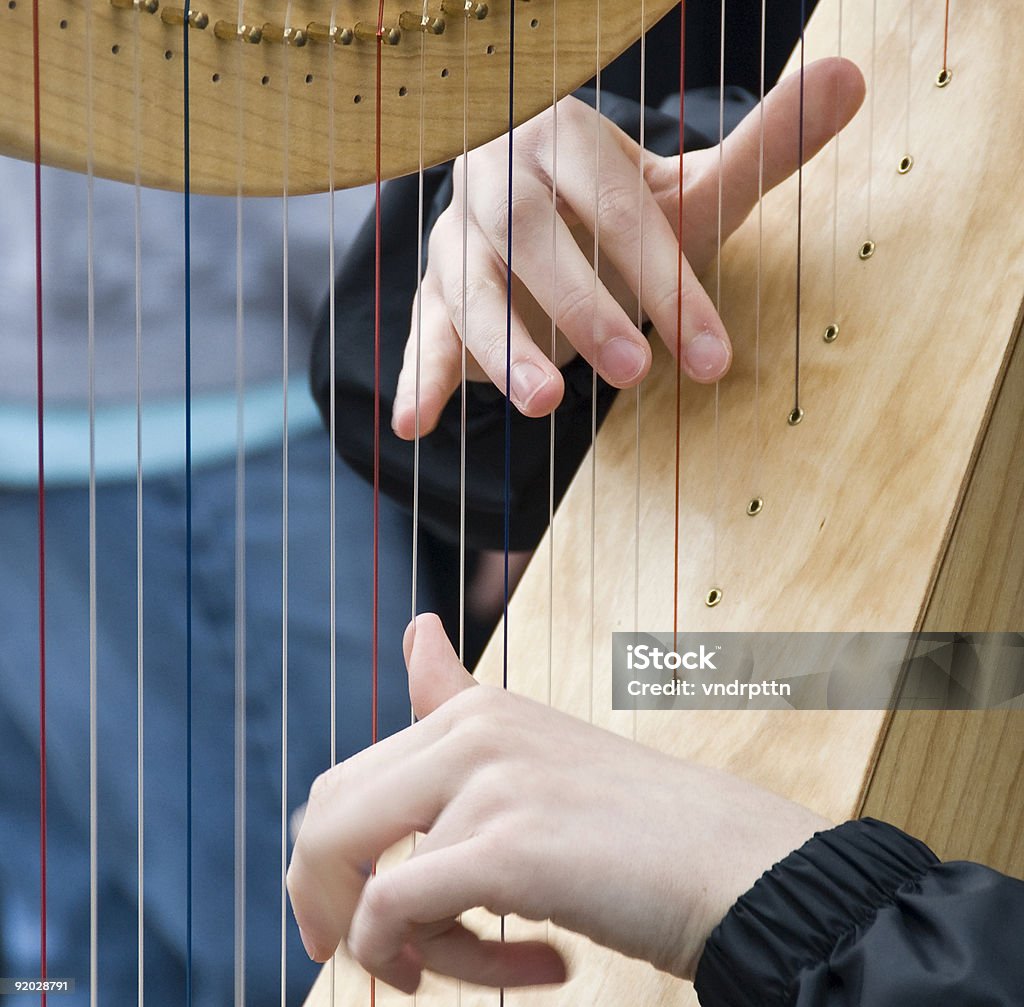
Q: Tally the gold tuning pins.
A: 8